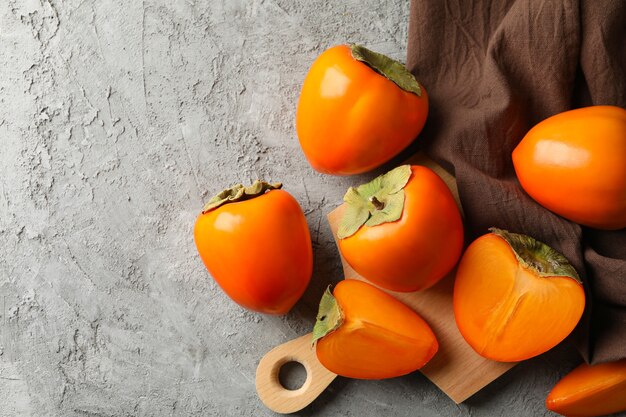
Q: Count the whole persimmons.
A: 4